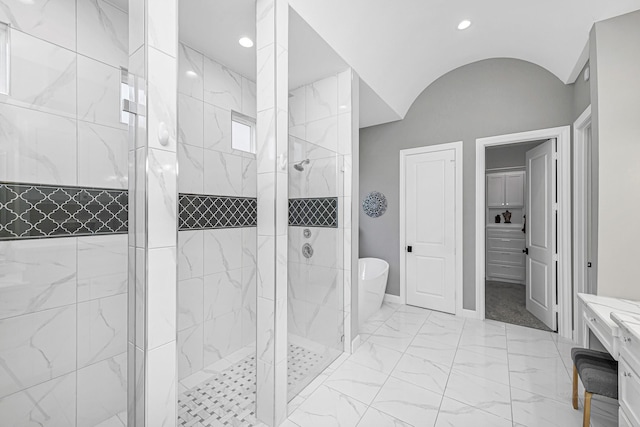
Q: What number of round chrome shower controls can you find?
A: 2